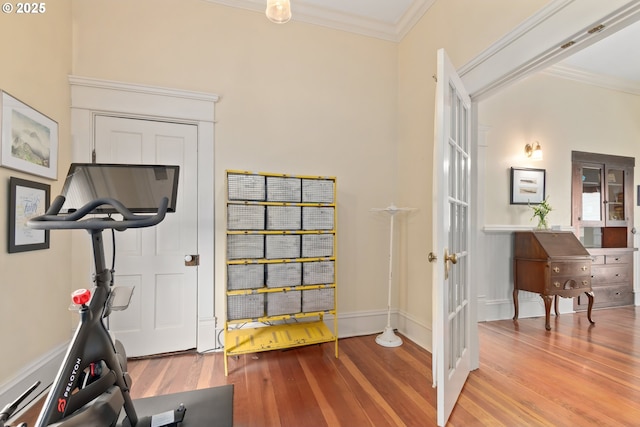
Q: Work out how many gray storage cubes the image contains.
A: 15